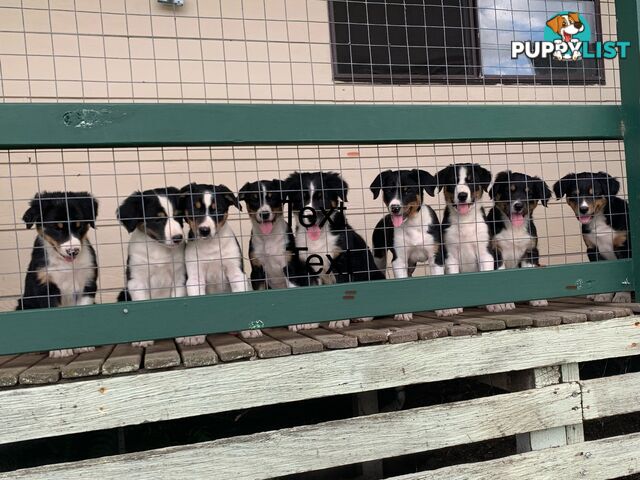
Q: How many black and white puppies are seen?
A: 9